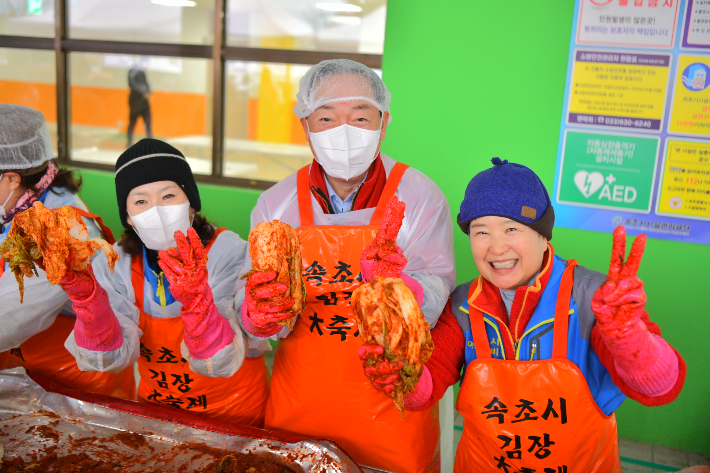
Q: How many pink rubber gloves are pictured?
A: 6